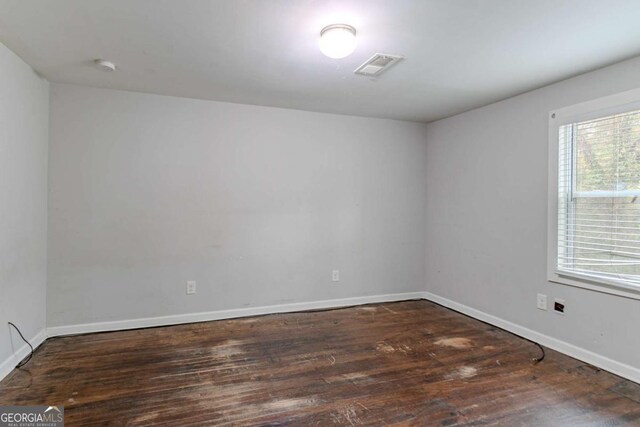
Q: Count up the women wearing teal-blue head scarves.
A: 0